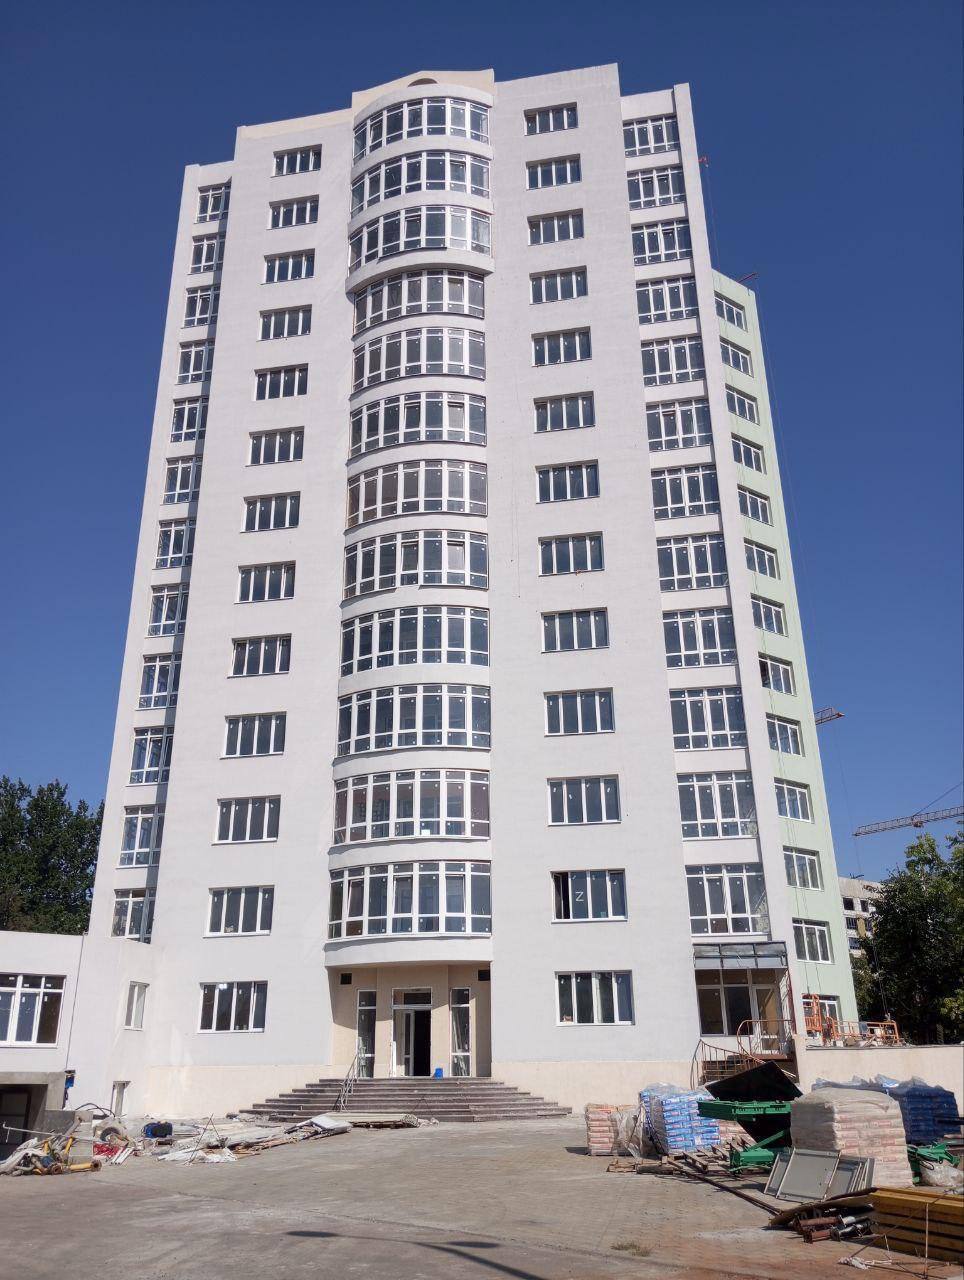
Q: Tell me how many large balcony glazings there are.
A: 12